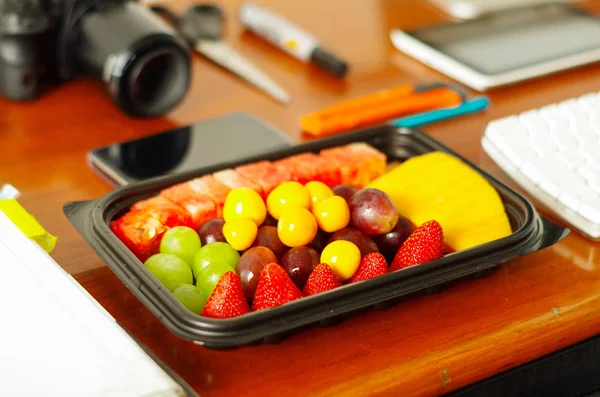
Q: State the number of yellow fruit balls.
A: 7